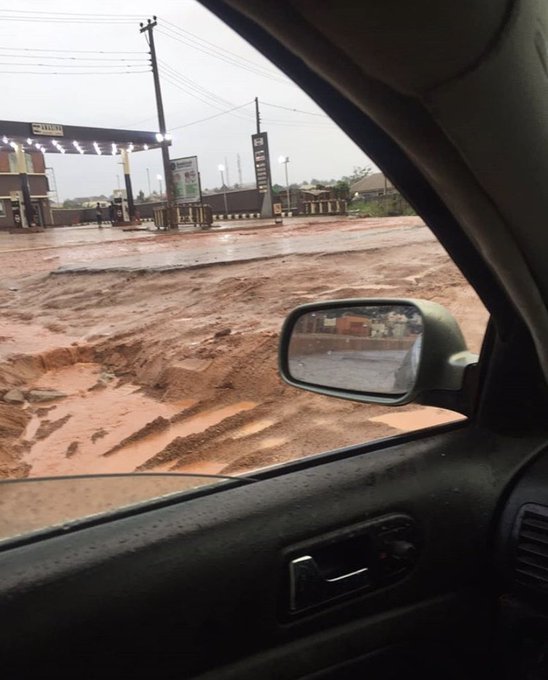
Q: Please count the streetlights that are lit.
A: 3